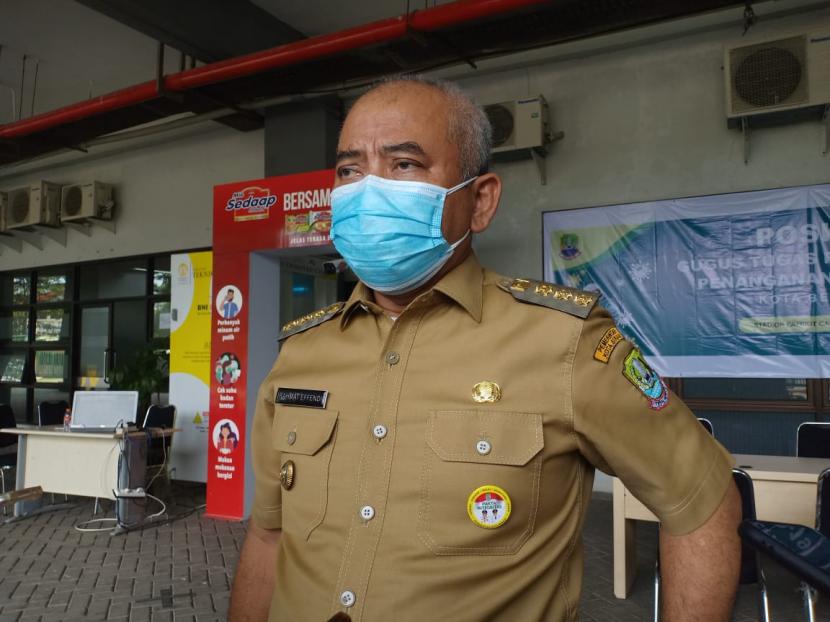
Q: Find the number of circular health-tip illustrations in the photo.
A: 3